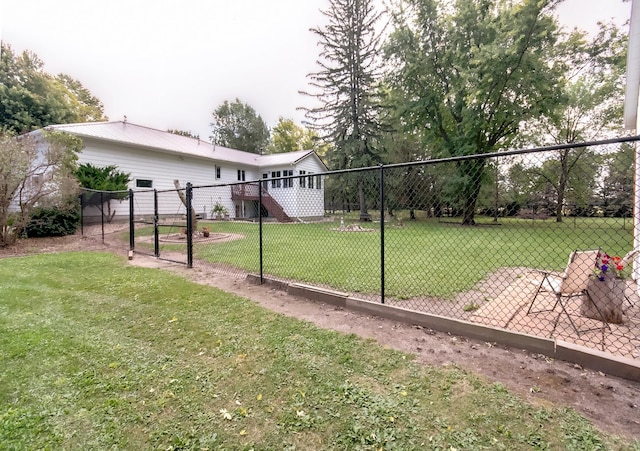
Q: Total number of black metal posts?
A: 7